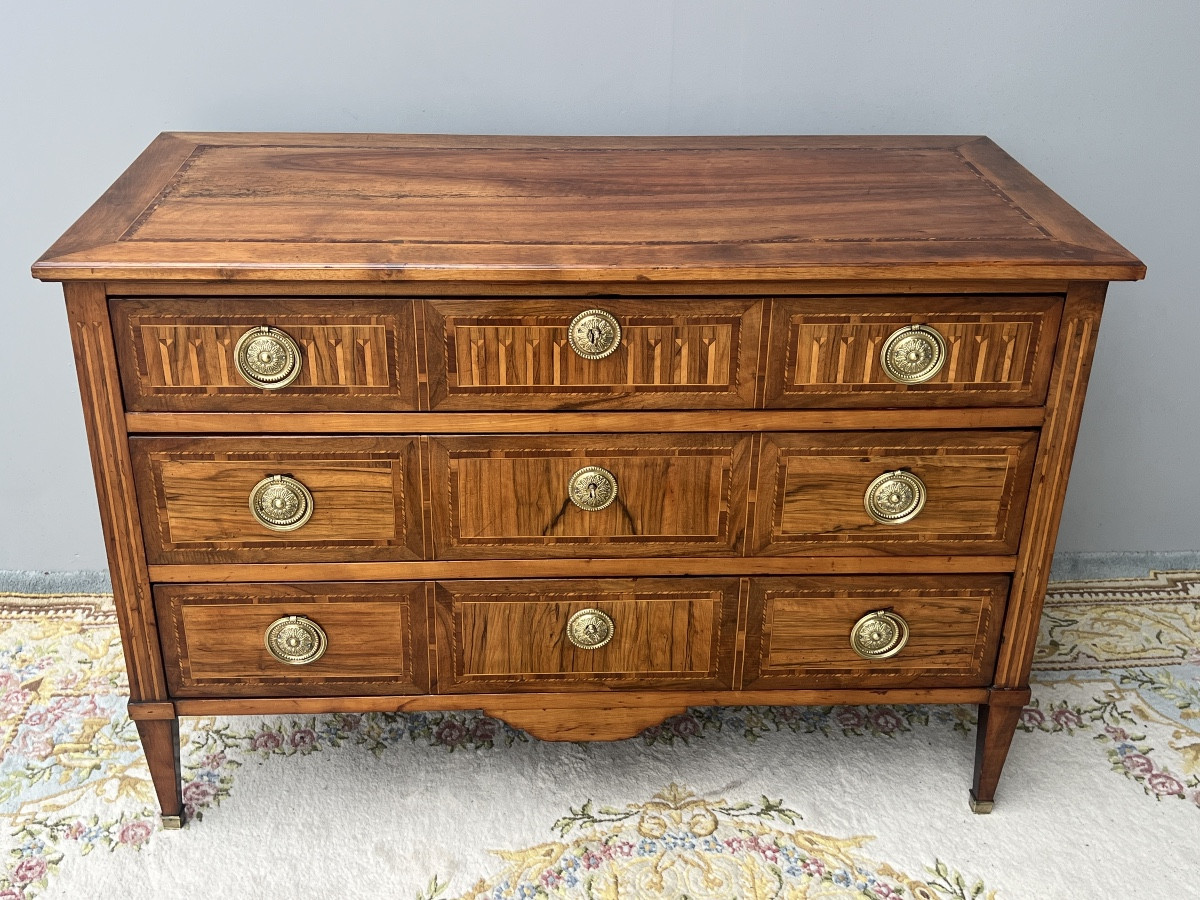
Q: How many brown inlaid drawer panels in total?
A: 9